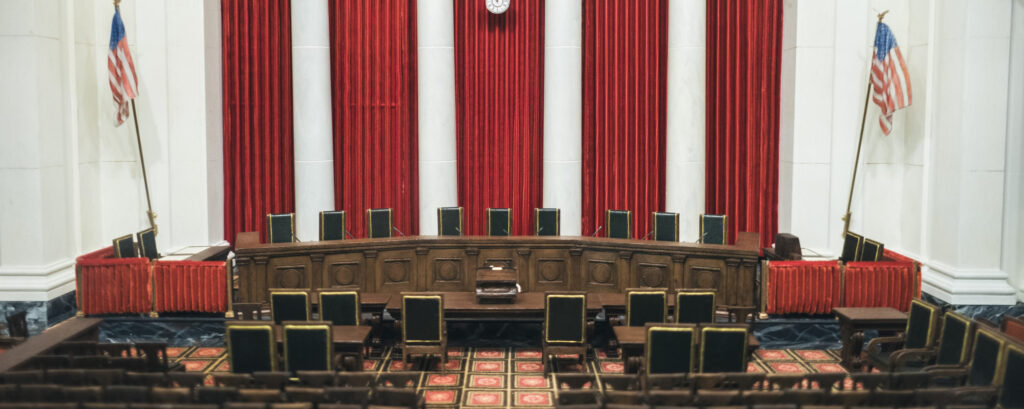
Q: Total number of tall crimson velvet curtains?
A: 5